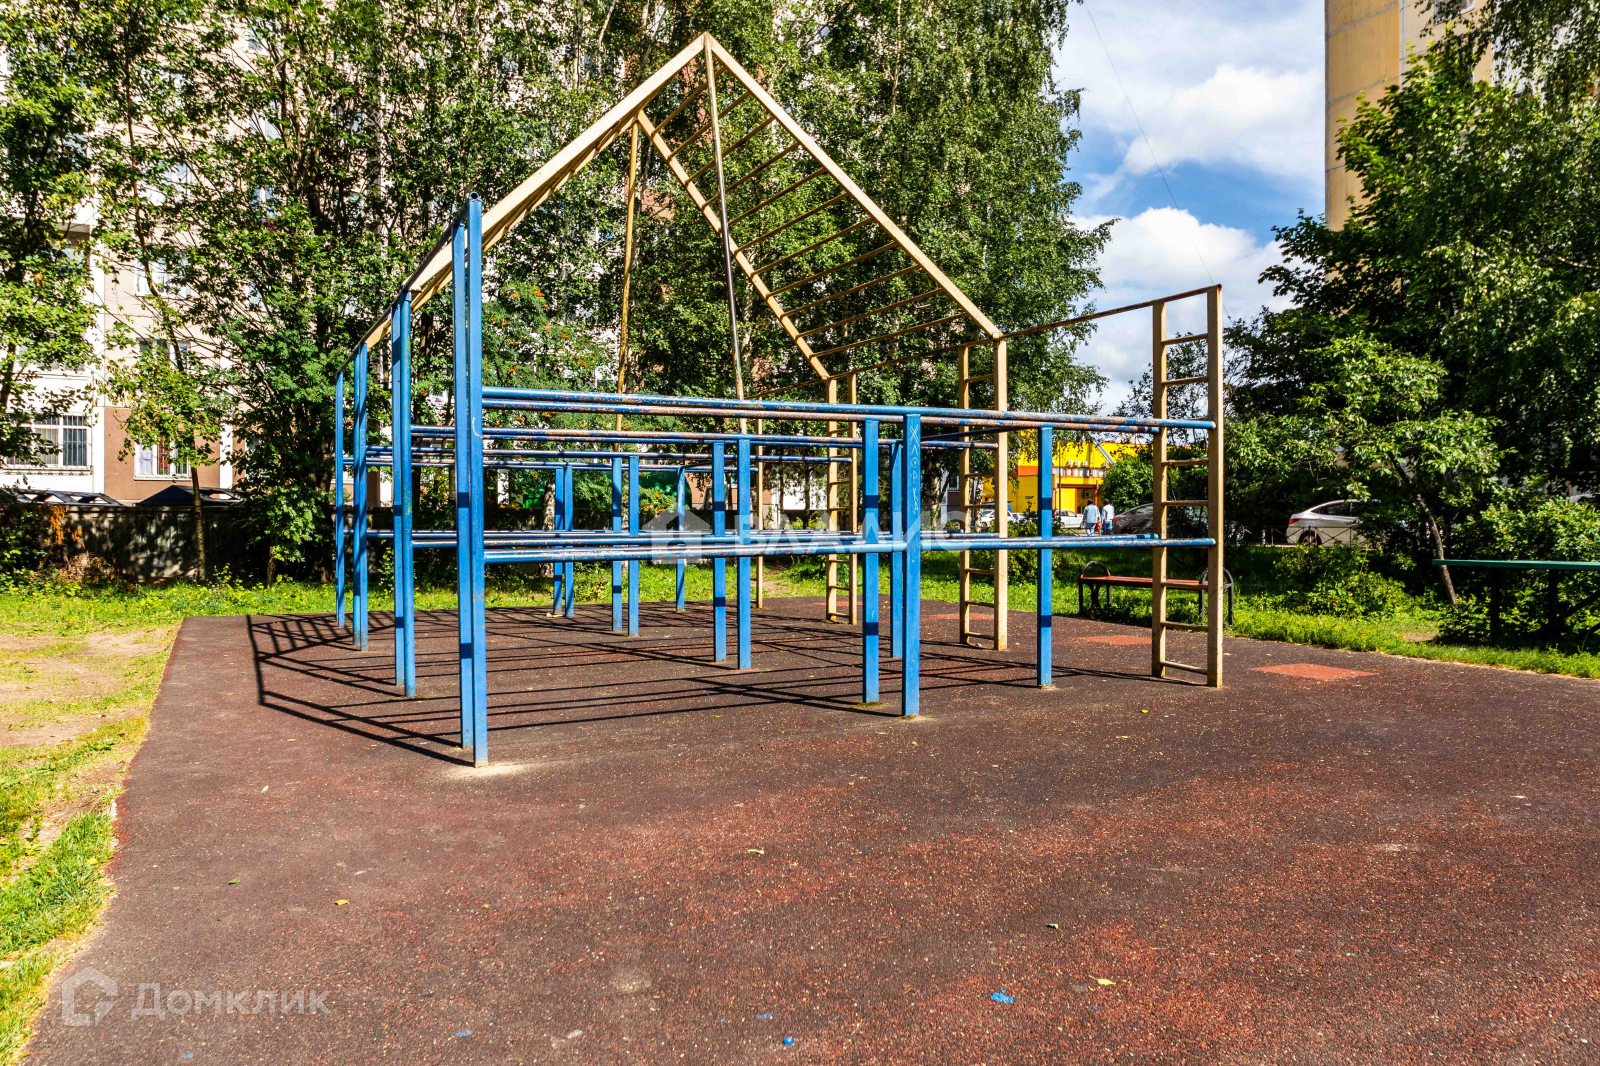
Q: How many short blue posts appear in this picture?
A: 11